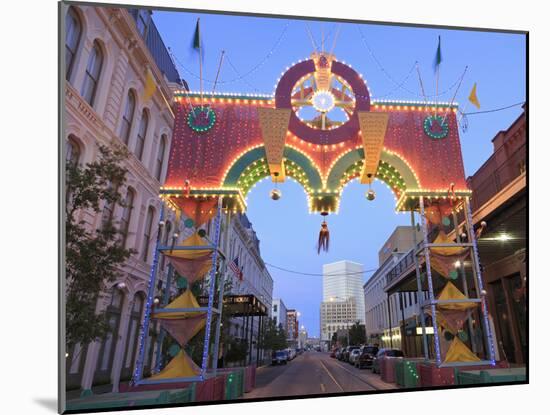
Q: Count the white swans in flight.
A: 0